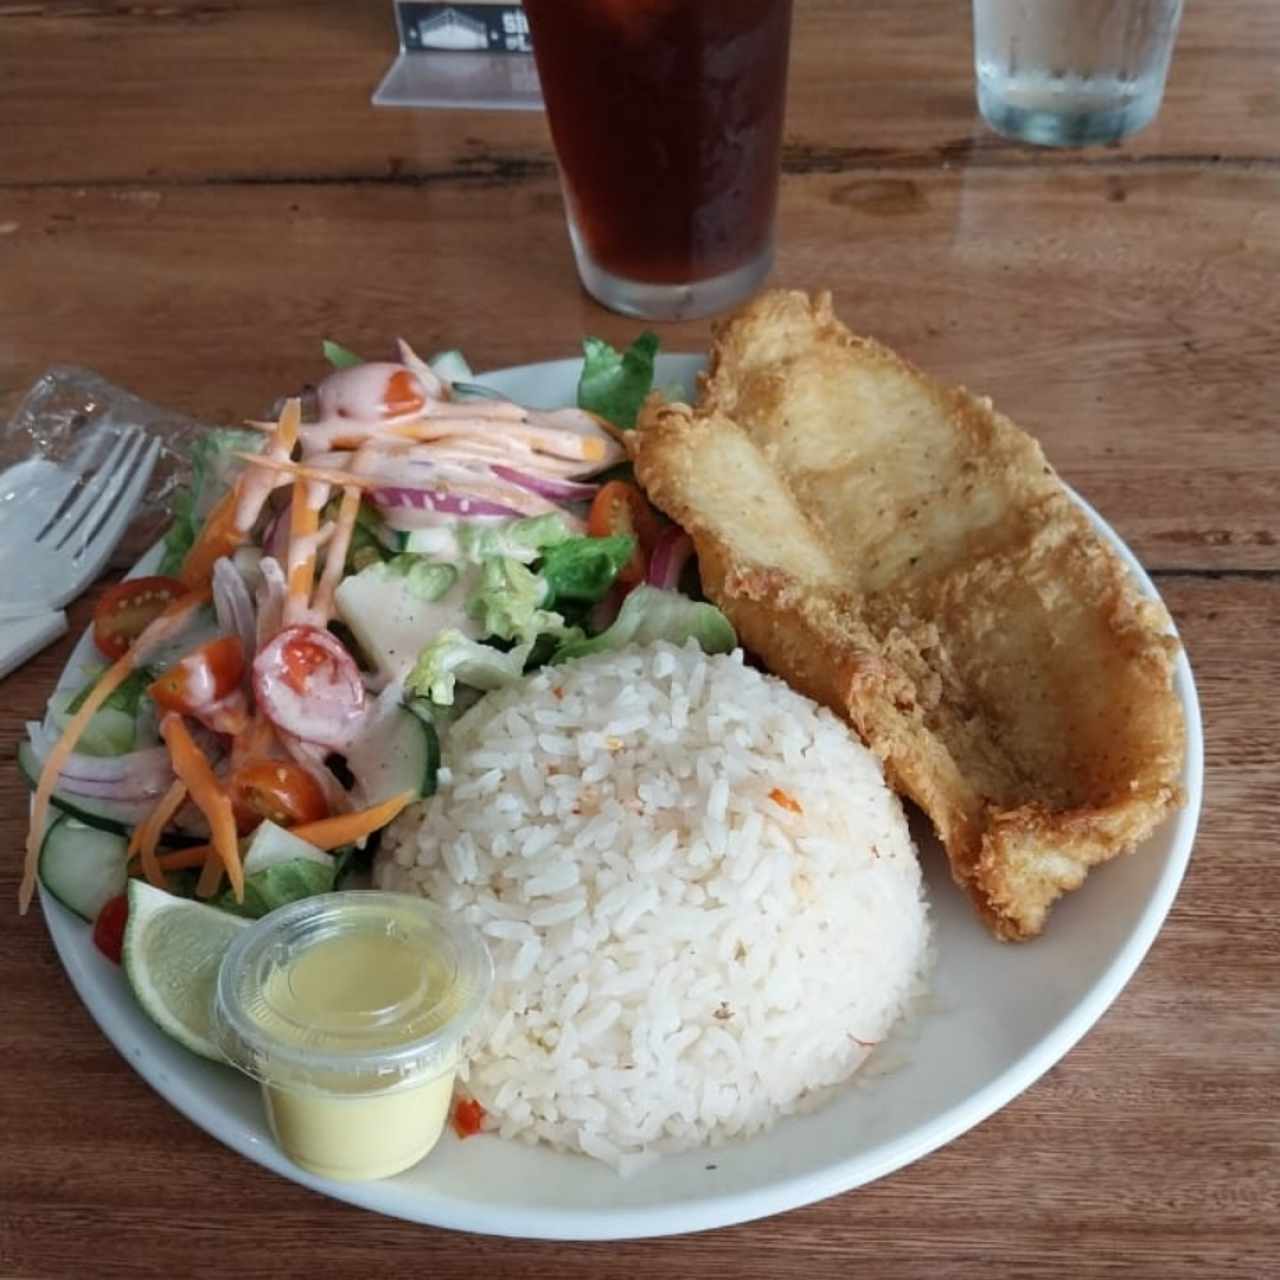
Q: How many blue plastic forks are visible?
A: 0